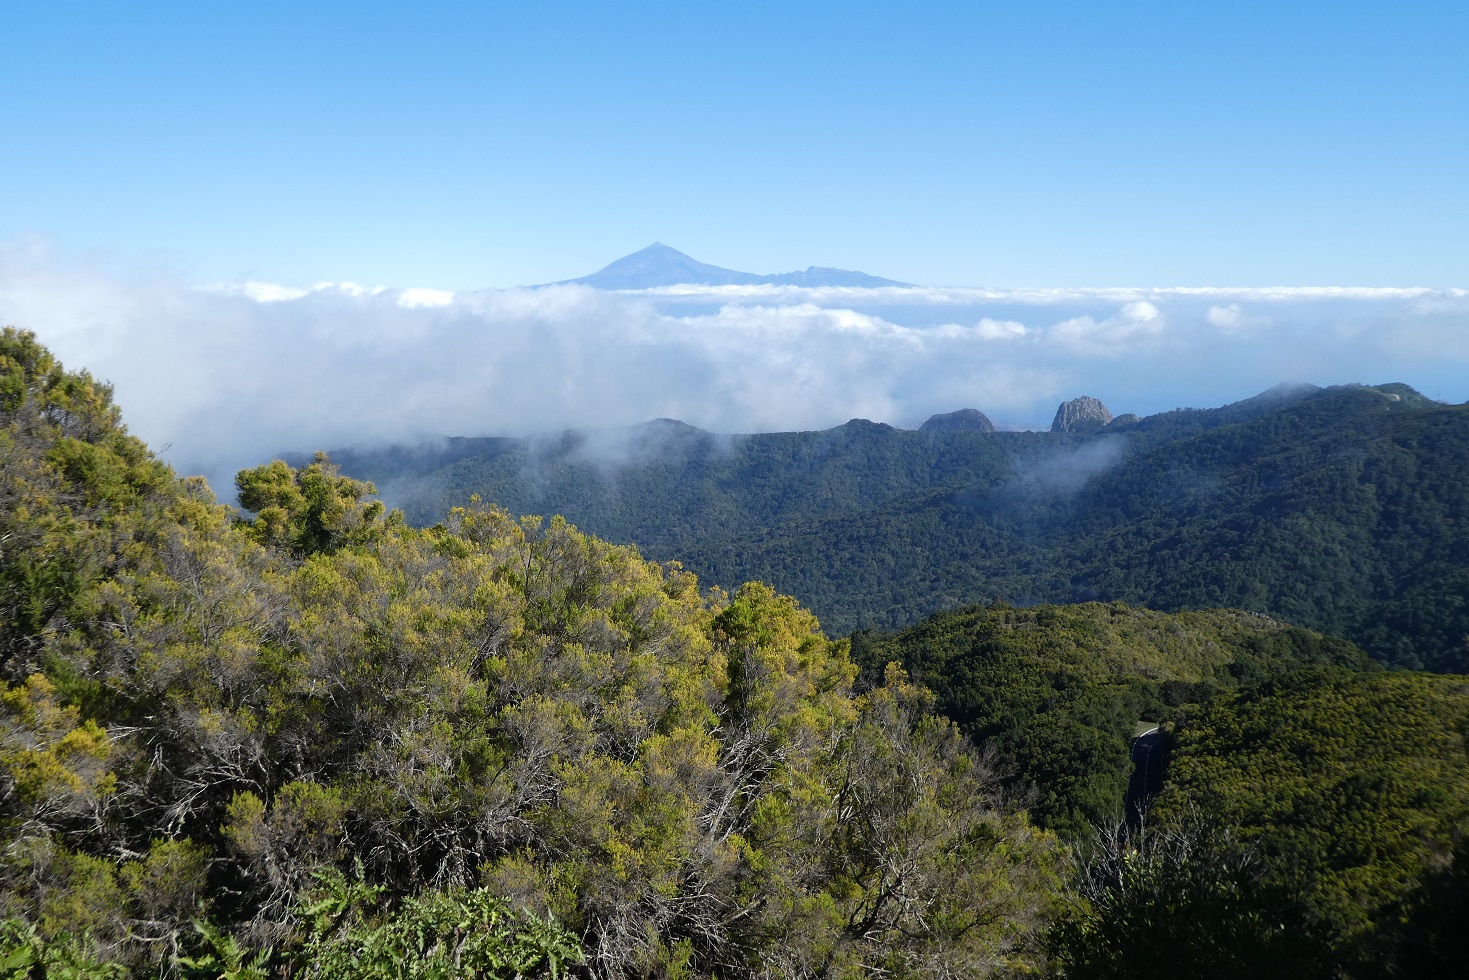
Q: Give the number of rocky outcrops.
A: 2